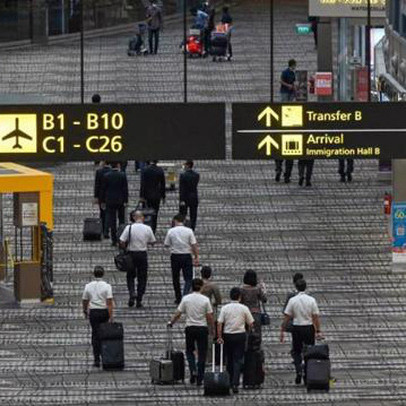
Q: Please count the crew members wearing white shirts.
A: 6